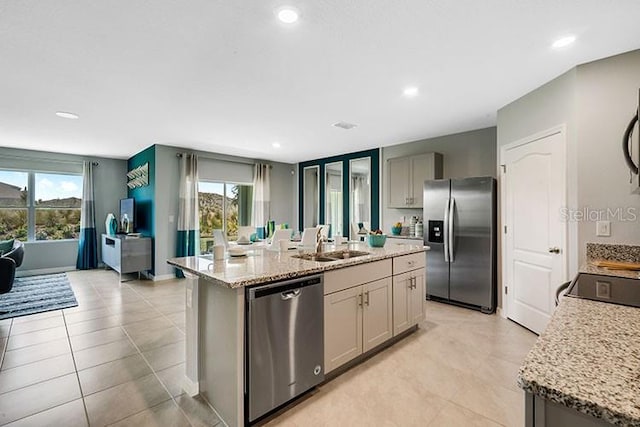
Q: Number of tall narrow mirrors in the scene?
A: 3